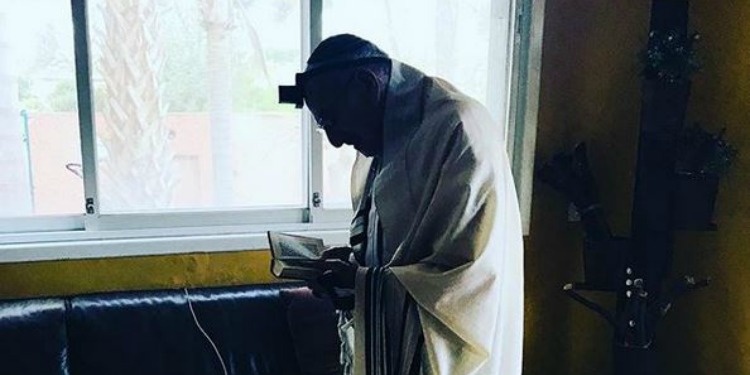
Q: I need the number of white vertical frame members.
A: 3